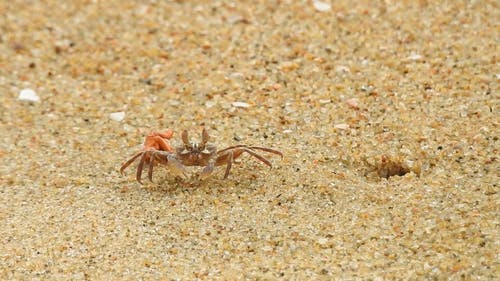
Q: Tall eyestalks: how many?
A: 2